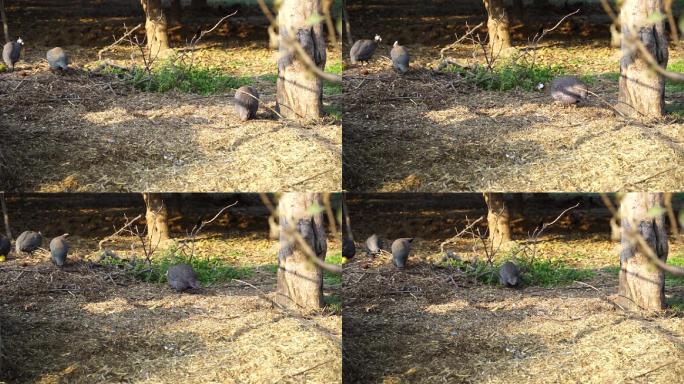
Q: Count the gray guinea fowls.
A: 14